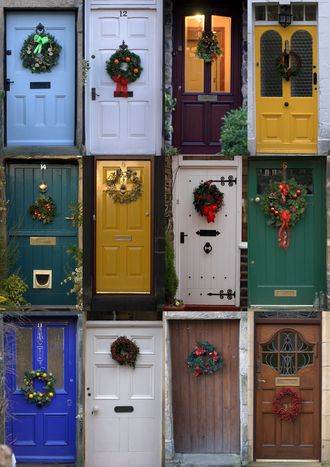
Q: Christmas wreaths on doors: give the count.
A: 12